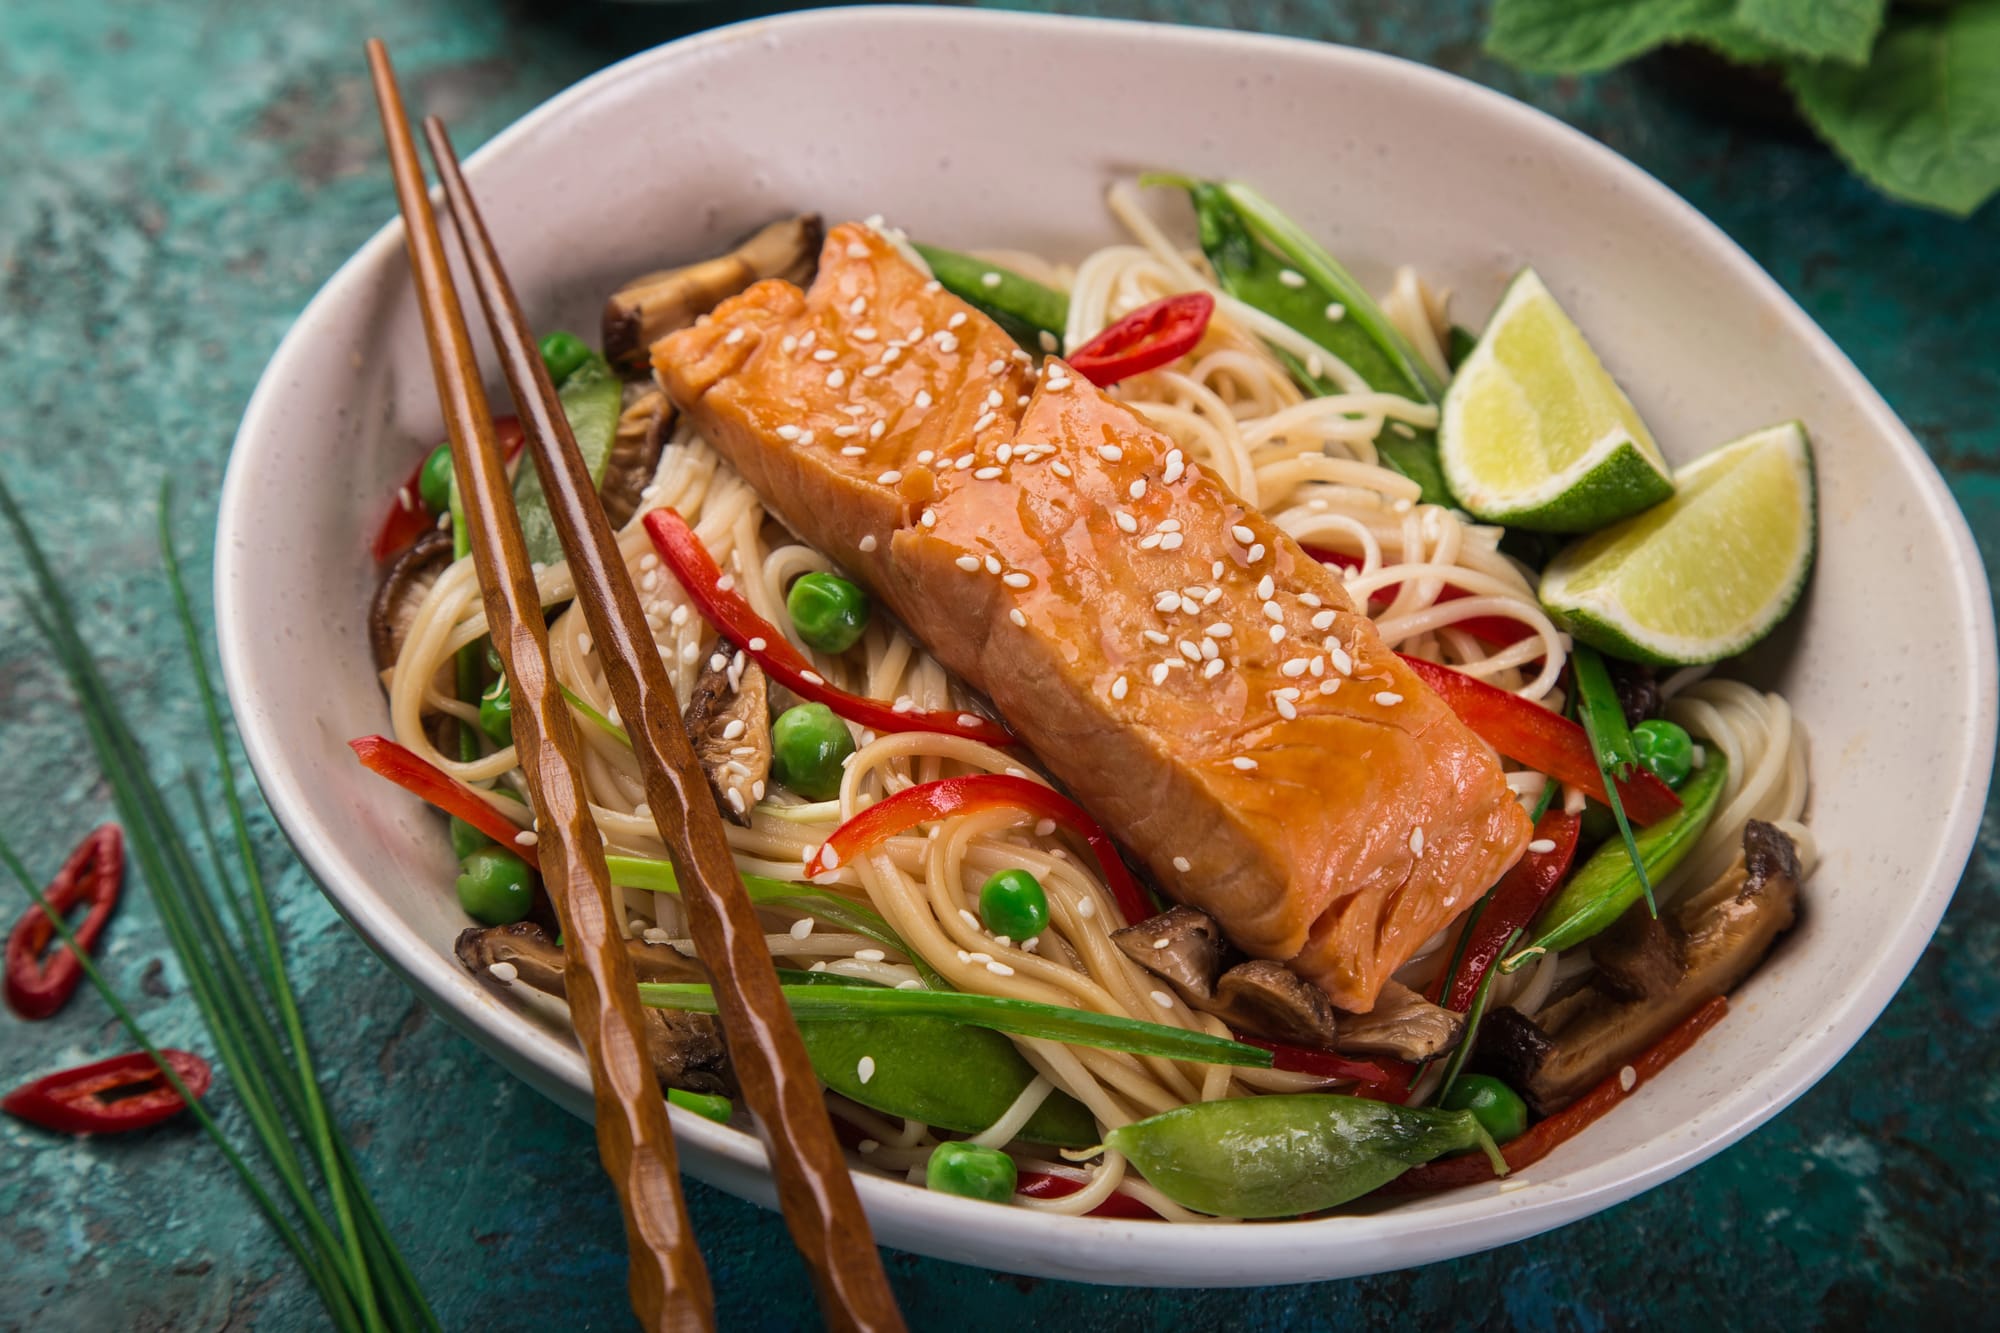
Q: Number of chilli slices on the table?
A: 2